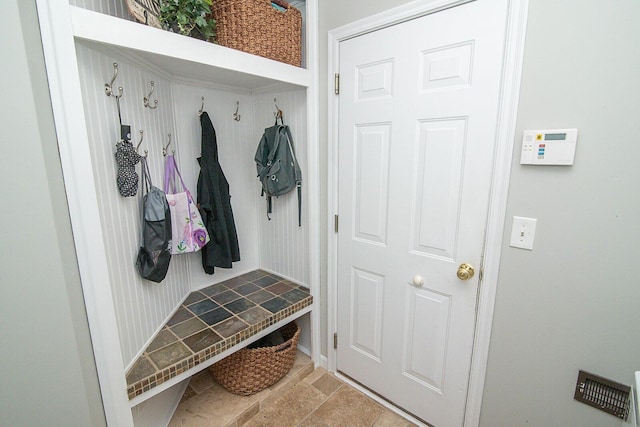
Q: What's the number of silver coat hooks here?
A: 7